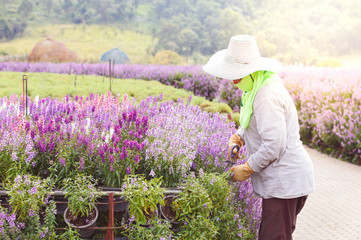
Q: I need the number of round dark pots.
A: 3